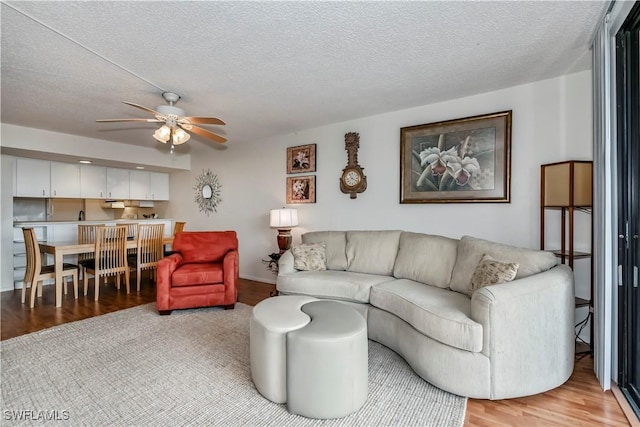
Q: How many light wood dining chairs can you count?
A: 6